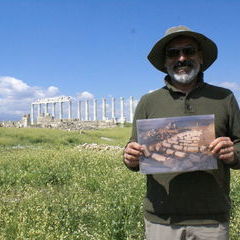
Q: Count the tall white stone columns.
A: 13